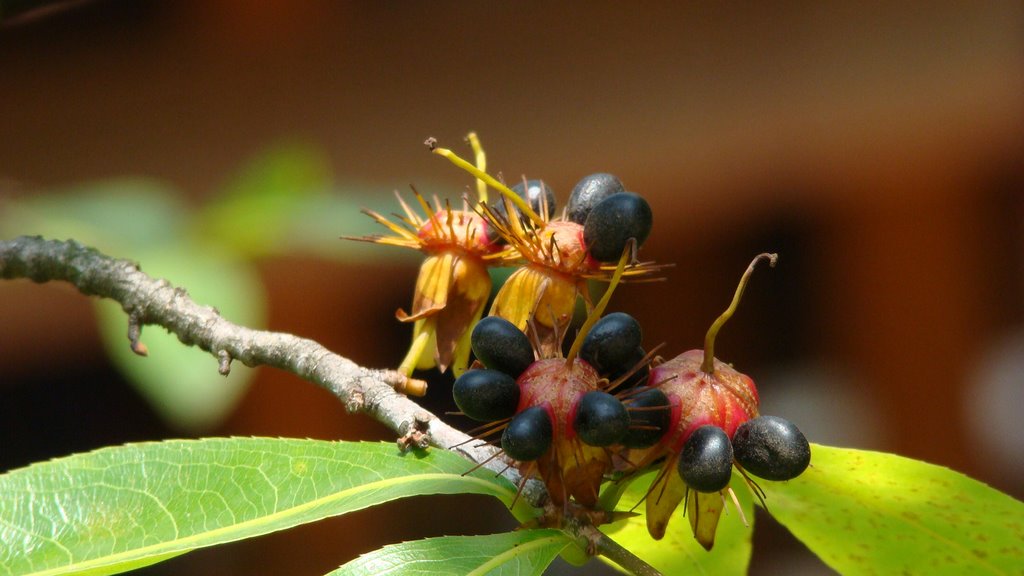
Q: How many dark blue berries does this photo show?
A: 12